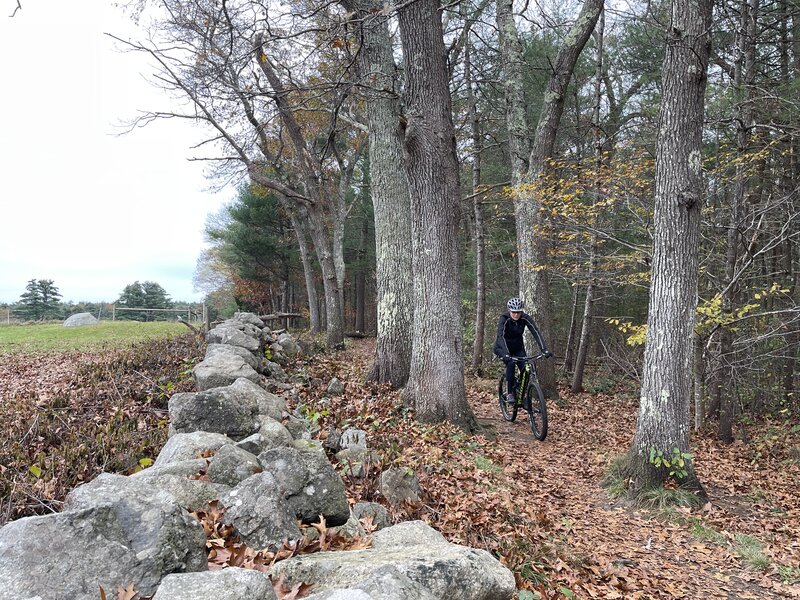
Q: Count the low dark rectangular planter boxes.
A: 0